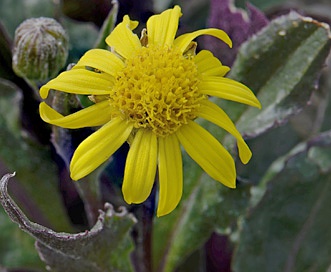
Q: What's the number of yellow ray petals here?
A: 13